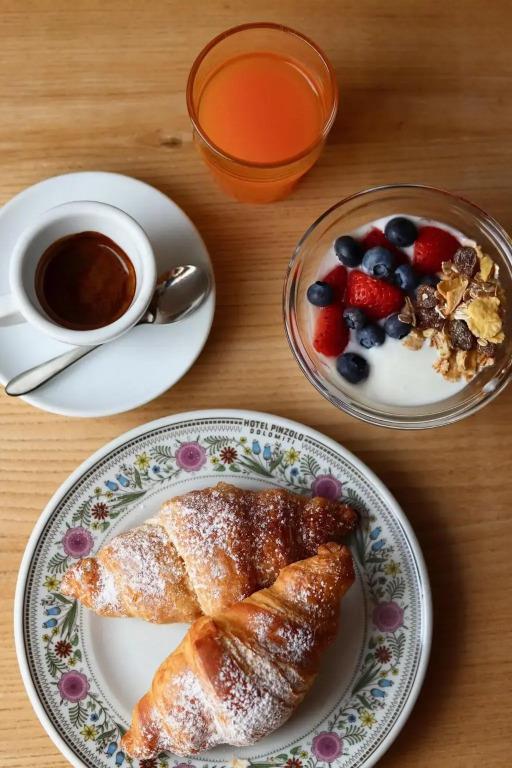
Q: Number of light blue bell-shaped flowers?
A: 12